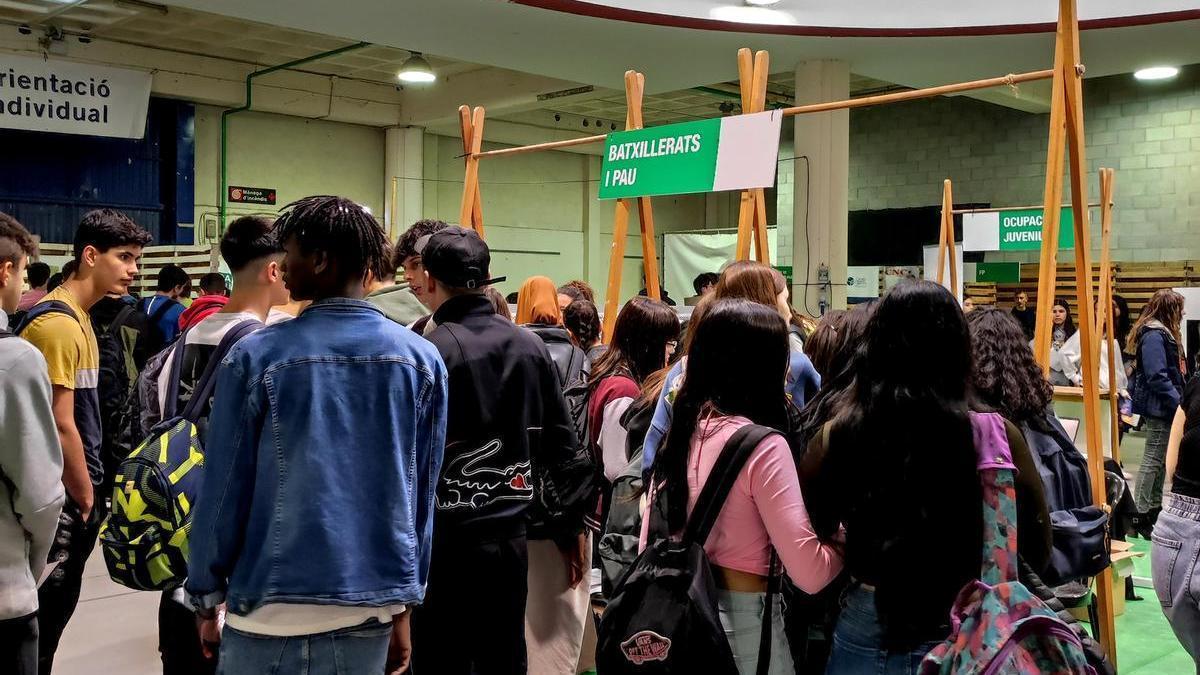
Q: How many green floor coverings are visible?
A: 1